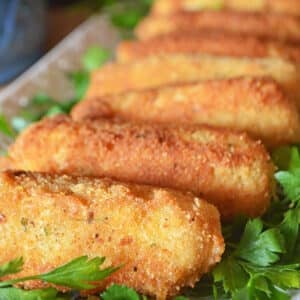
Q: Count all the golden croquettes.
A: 7